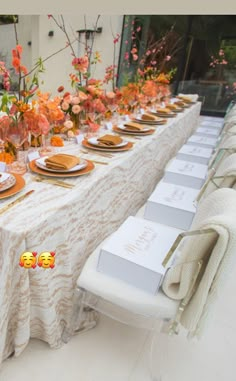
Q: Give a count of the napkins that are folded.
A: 8